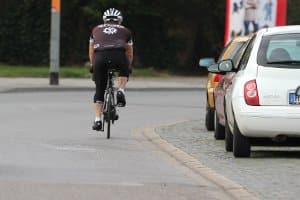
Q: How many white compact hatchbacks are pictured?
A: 1